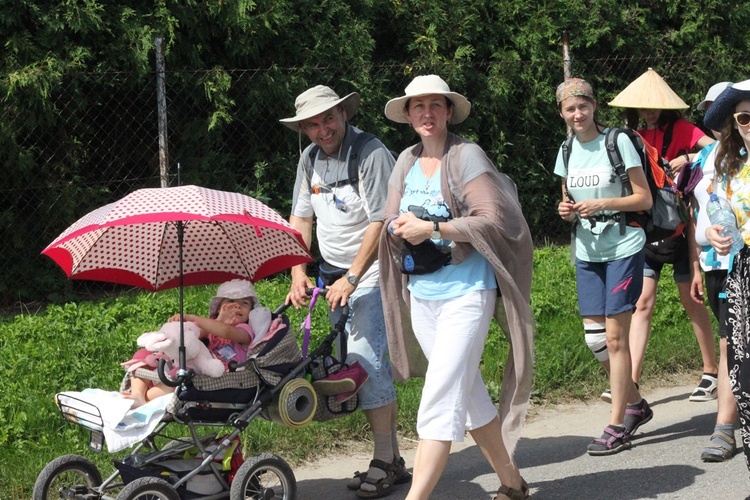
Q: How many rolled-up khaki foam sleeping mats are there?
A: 1